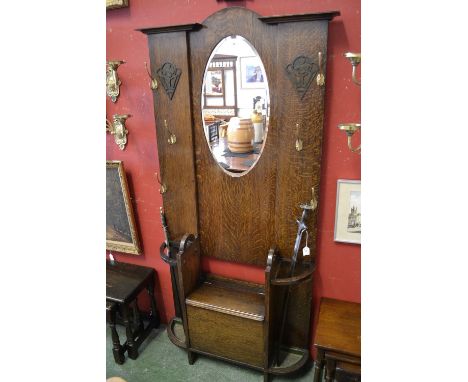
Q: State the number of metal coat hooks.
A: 6